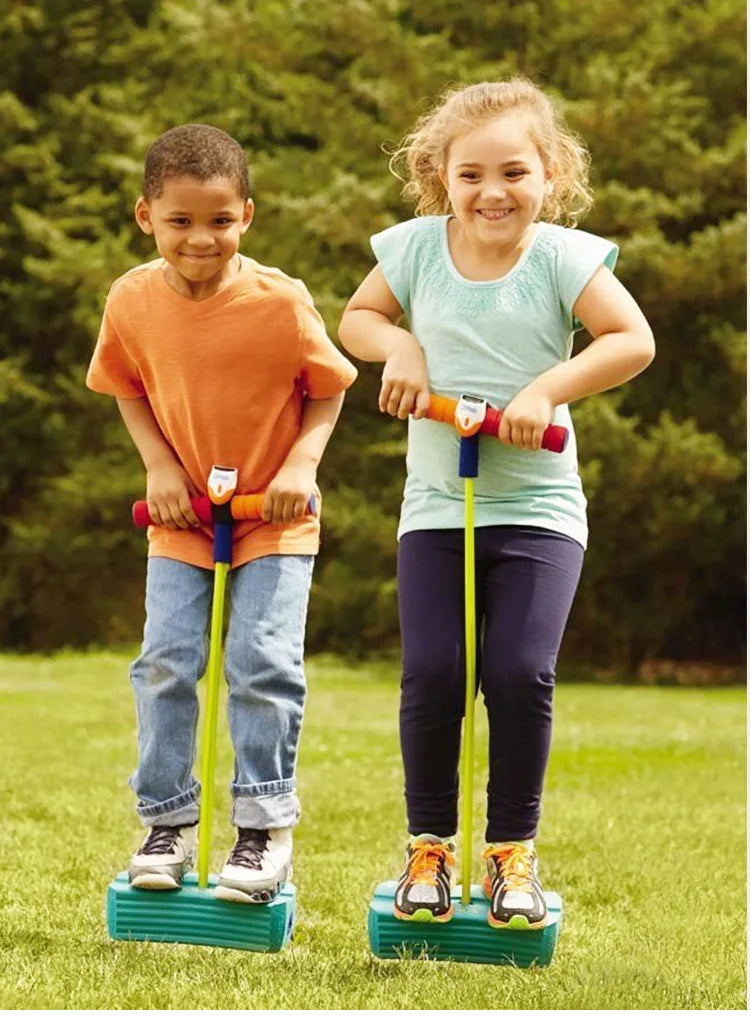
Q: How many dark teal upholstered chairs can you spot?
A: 0